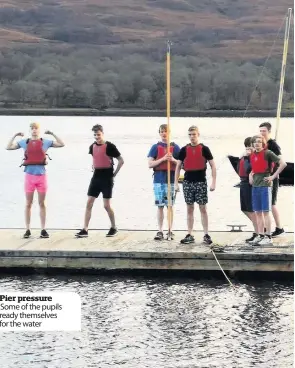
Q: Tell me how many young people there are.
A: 7